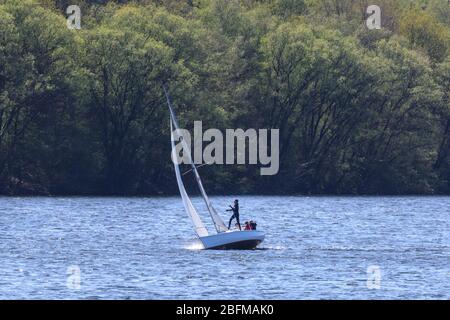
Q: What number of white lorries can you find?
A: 0